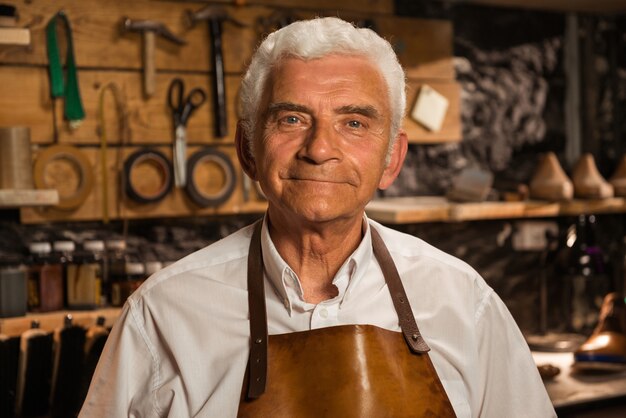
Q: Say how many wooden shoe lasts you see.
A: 3